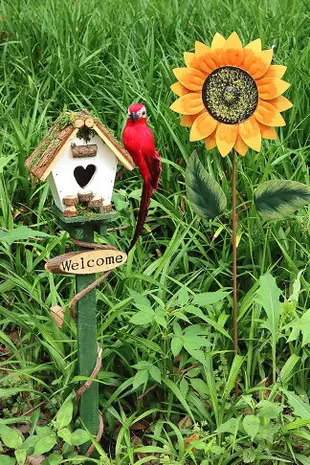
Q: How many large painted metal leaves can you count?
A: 2